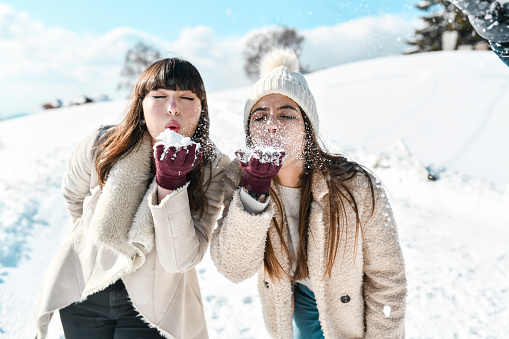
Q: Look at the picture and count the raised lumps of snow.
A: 2